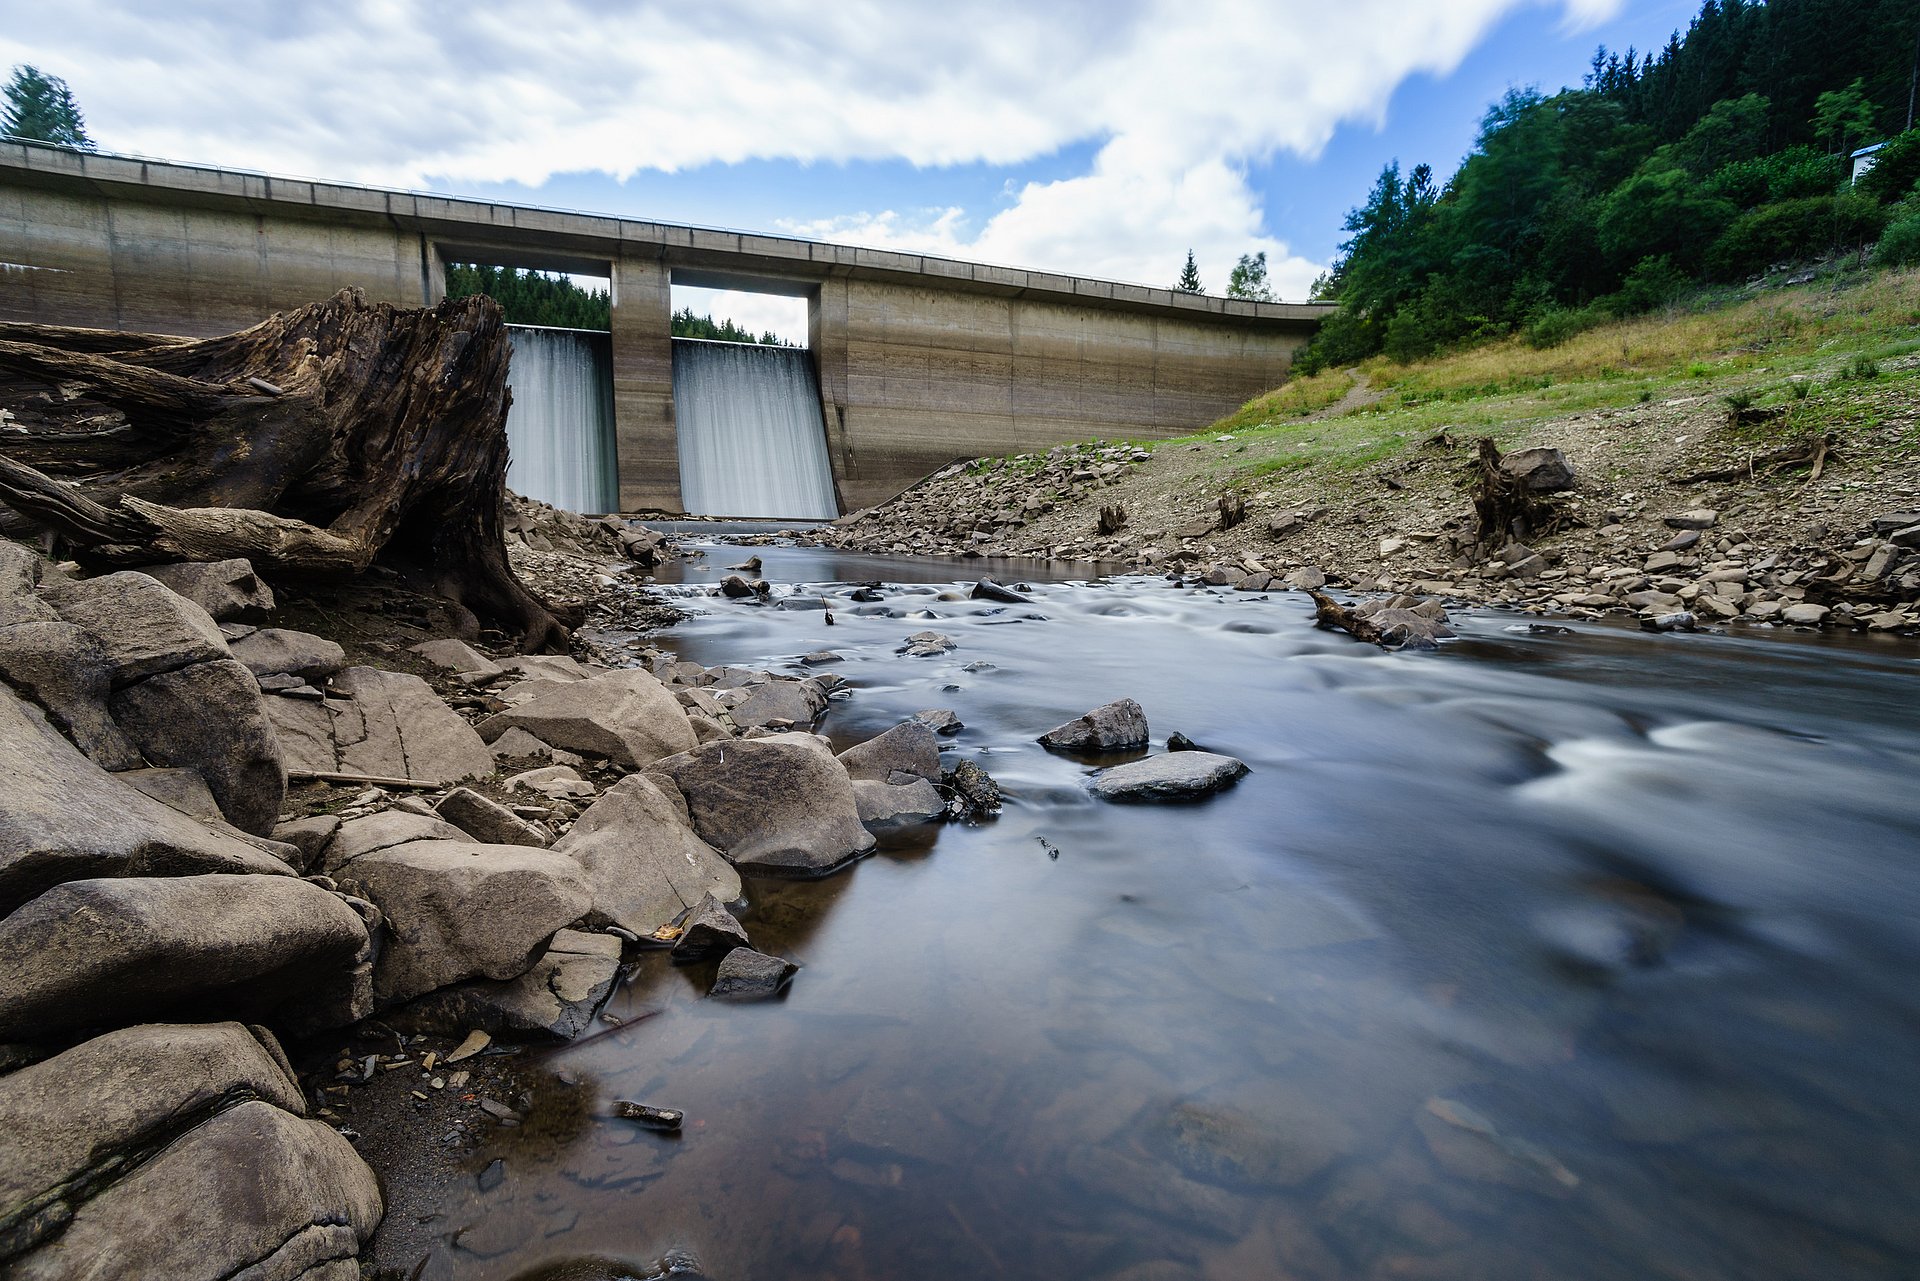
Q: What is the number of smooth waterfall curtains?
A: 2